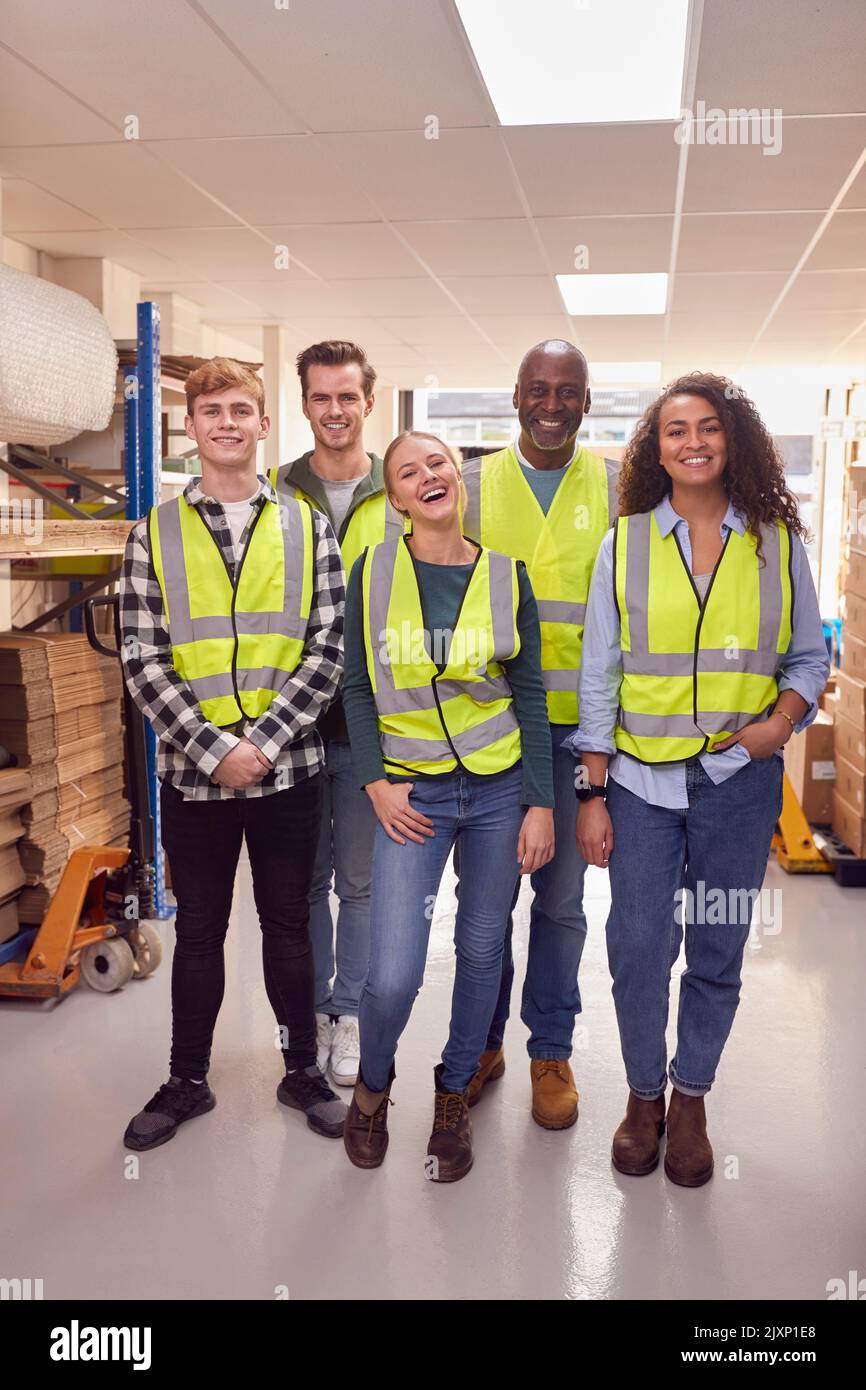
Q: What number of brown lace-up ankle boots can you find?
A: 4